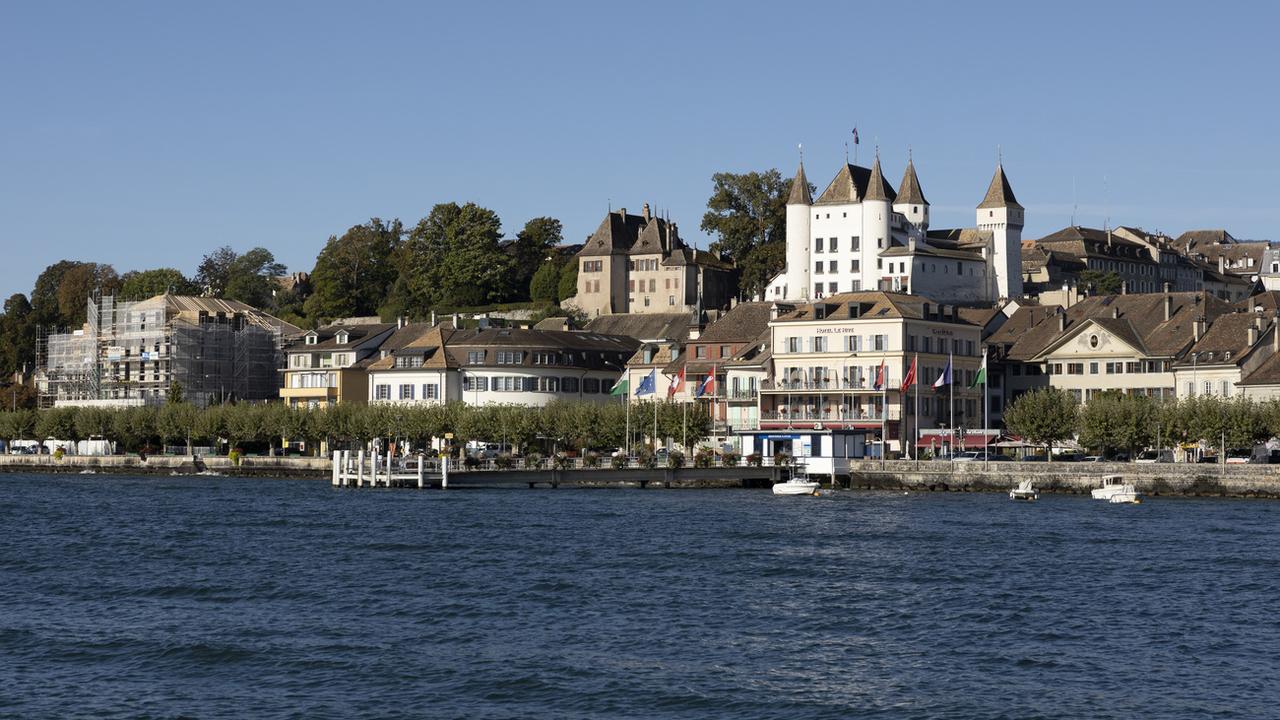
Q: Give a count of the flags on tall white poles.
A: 8